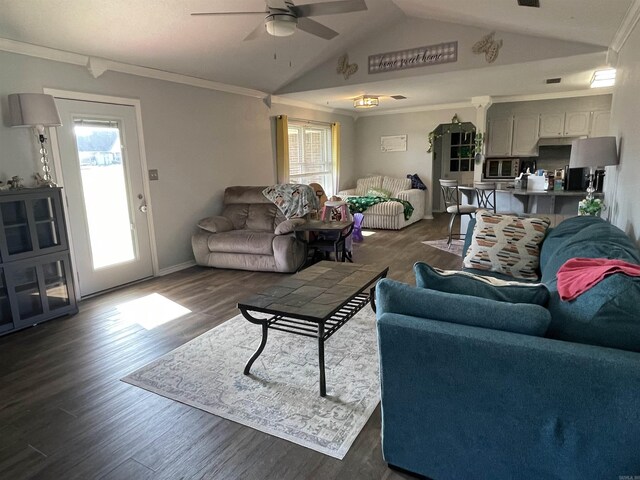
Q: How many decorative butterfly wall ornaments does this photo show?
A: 2